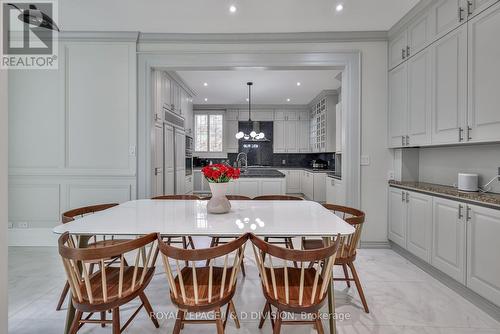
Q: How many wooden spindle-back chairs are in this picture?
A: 8